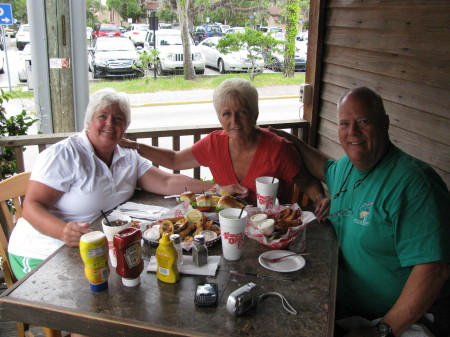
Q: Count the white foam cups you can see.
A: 3